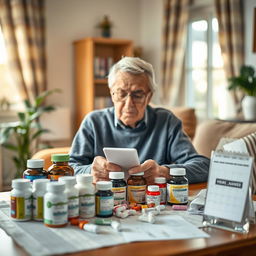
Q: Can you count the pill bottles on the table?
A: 13